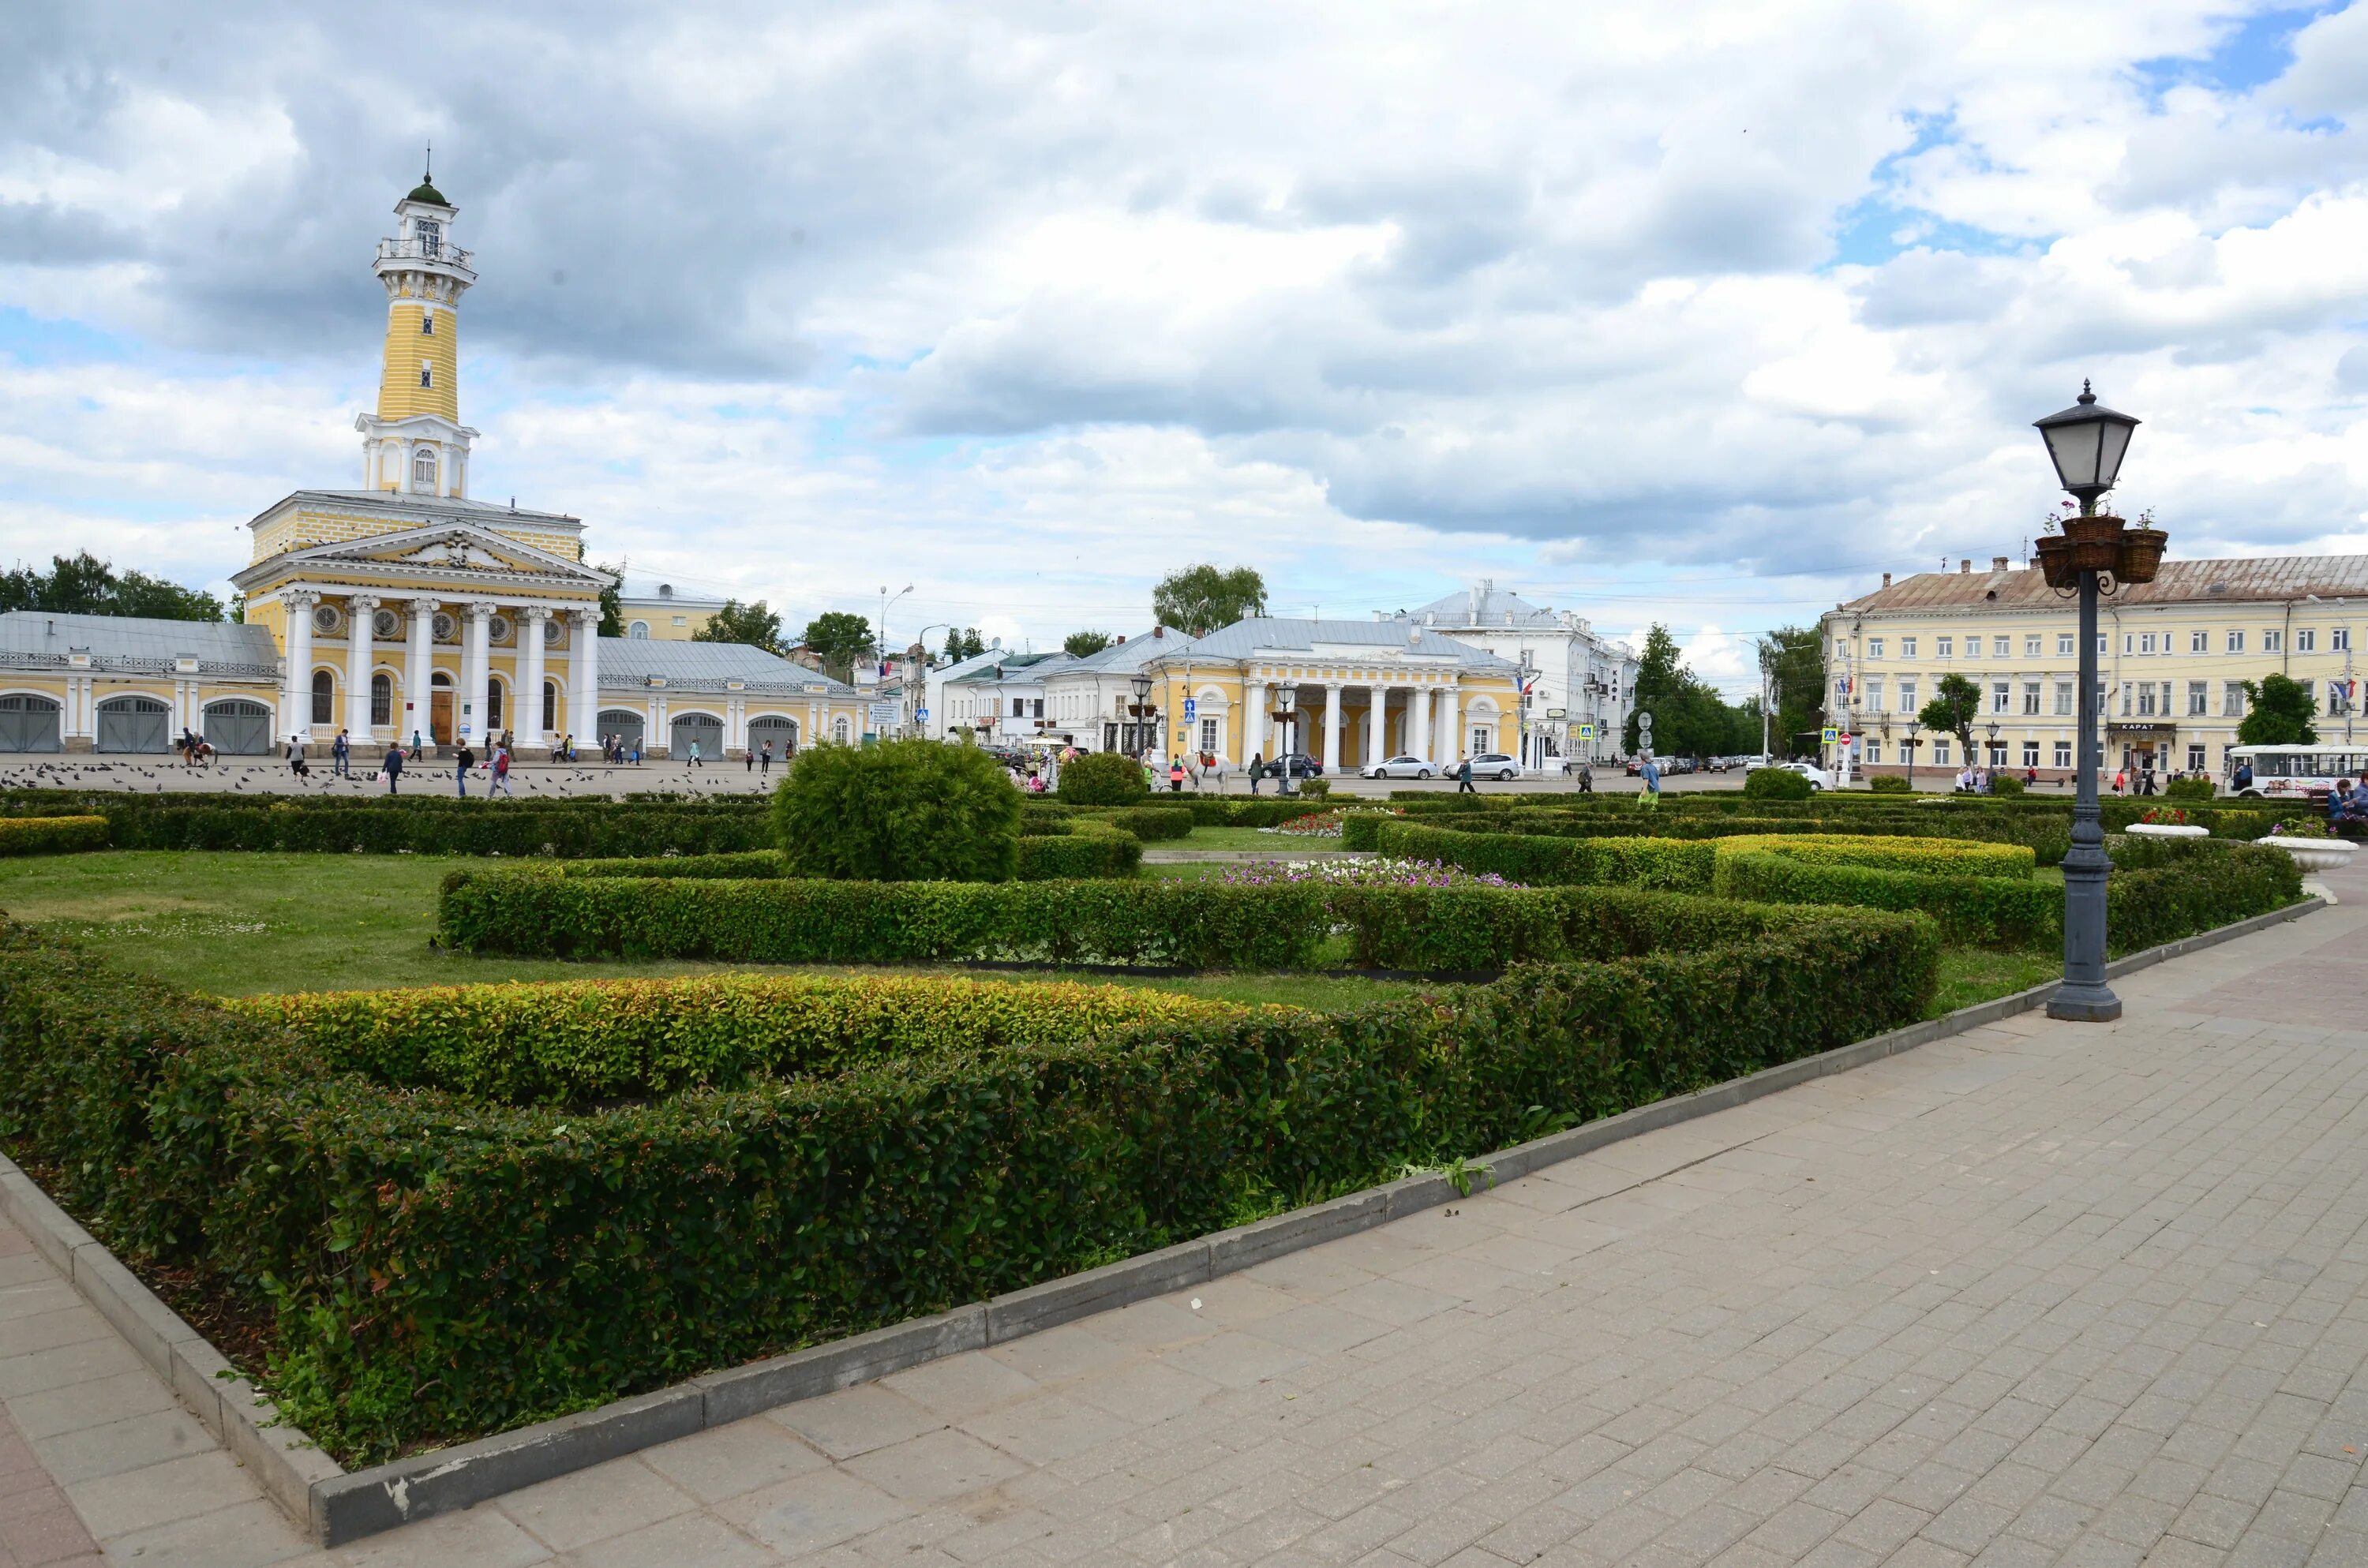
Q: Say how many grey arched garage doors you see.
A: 6